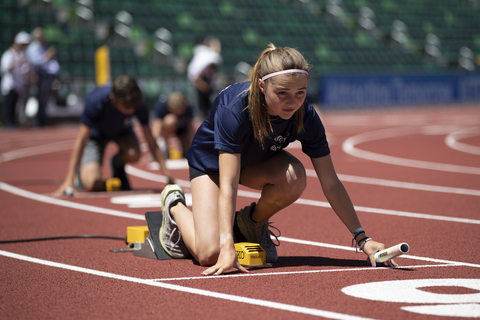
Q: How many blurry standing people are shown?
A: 3